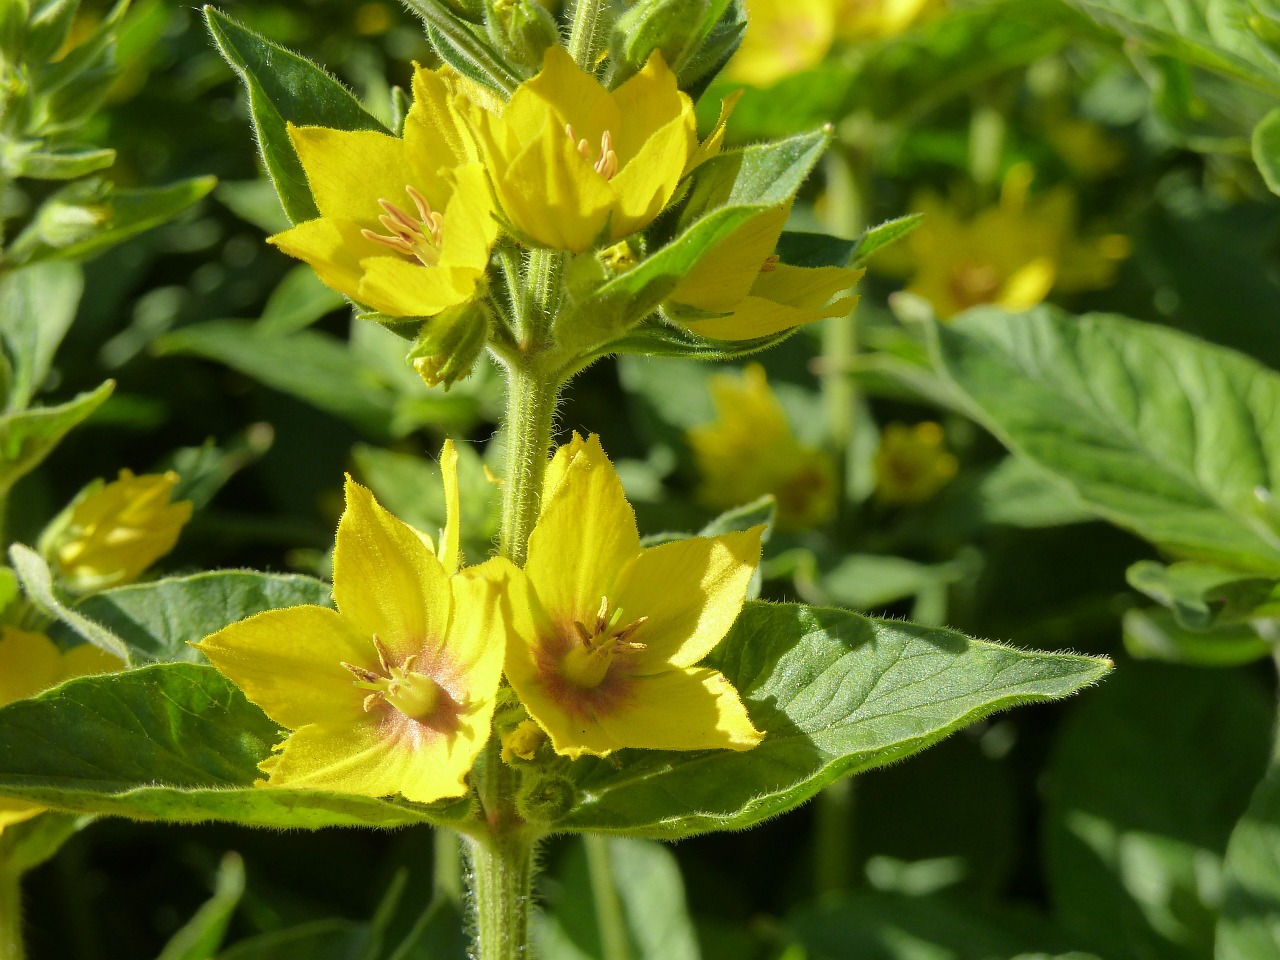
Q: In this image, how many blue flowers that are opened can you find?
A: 0